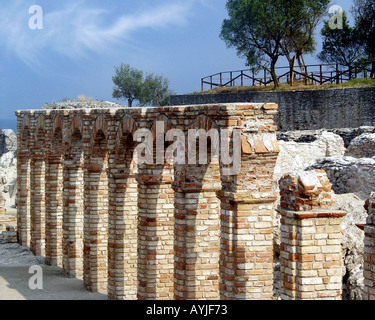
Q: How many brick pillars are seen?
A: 11